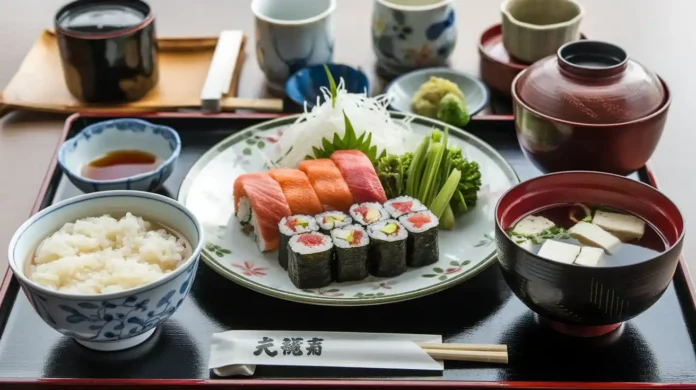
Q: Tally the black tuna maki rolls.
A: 8